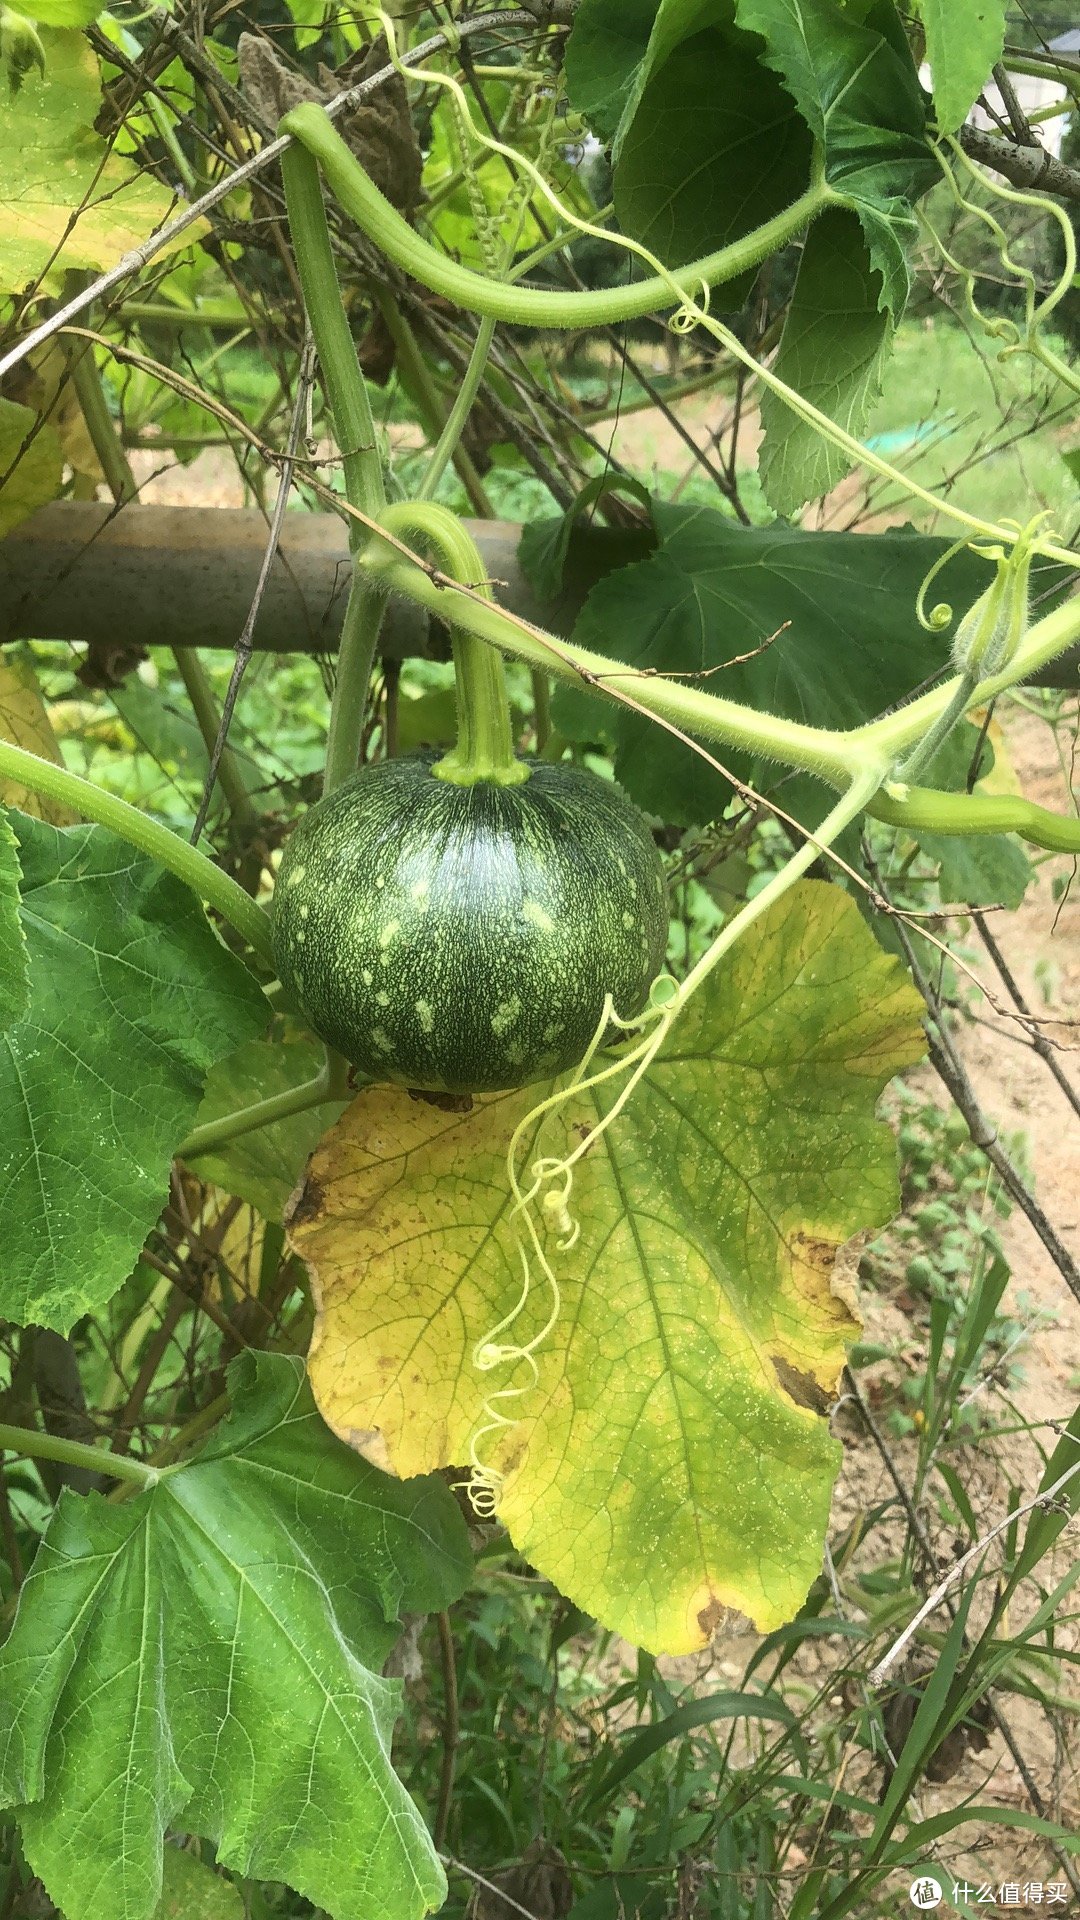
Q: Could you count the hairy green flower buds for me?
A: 1